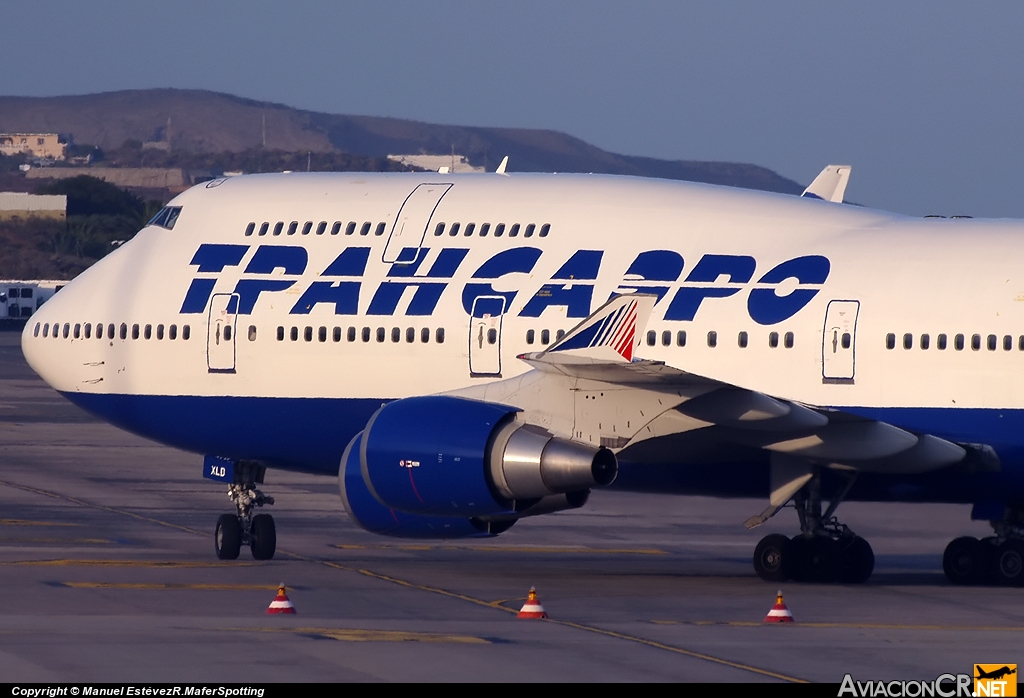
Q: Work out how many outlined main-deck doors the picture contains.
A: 3